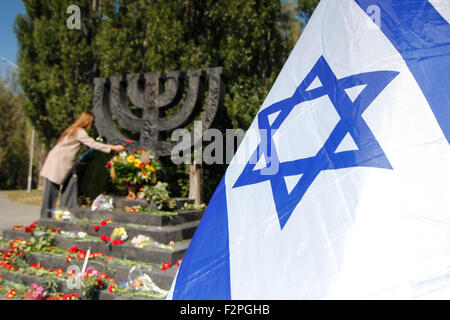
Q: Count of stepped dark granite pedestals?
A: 1